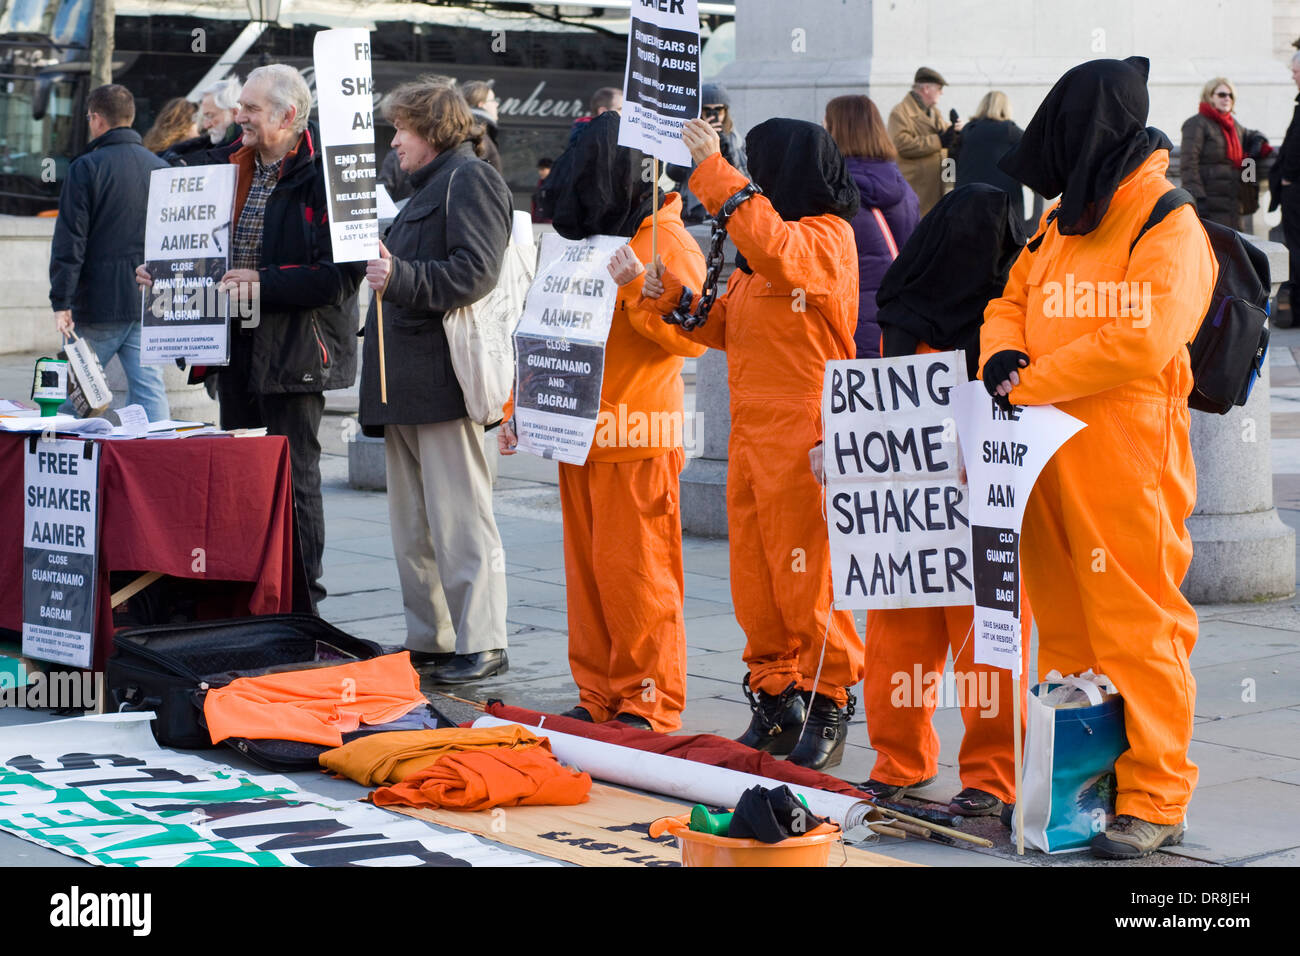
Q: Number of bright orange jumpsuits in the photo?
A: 4